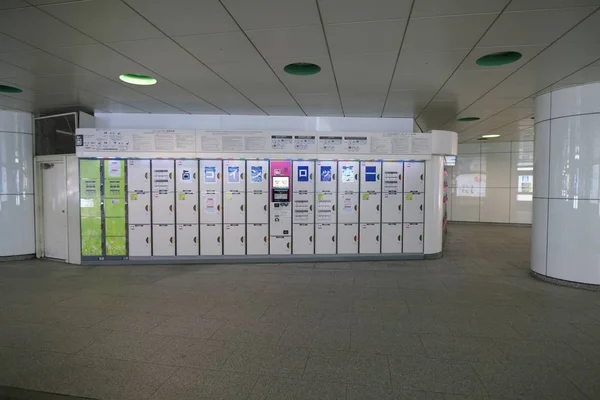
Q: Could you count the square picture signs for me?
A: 8